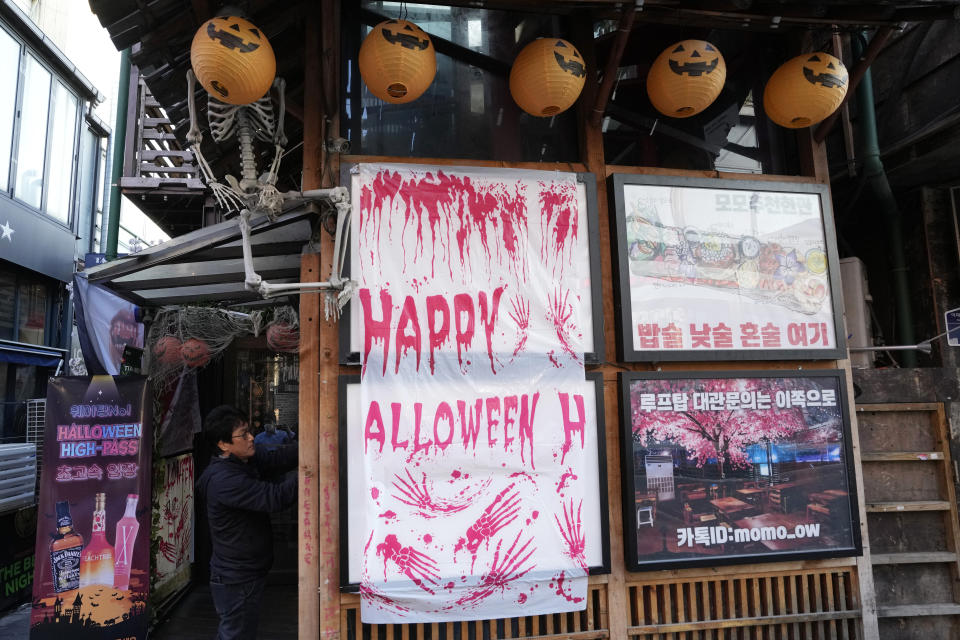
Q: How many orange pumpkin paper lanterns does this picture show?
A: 5